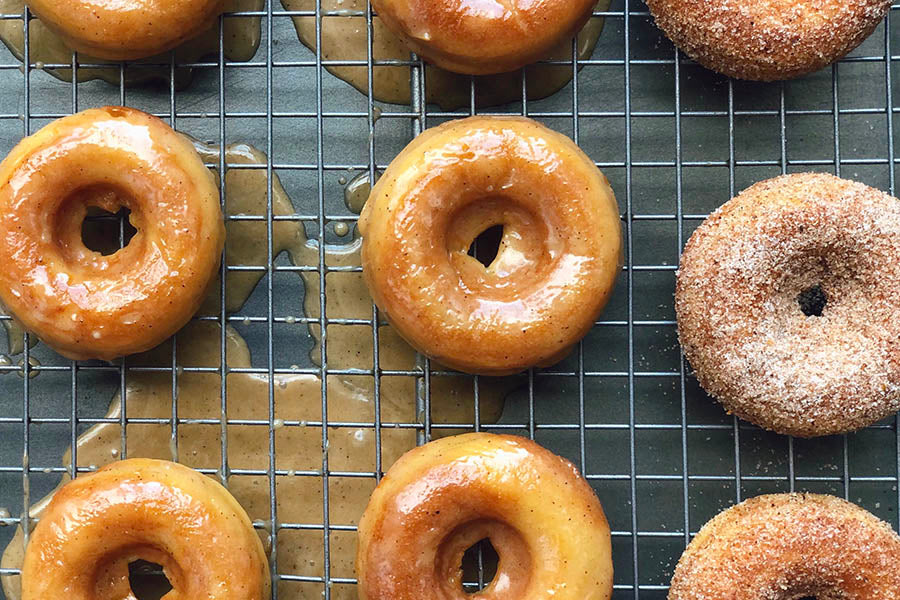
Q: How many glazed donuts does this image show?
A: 6